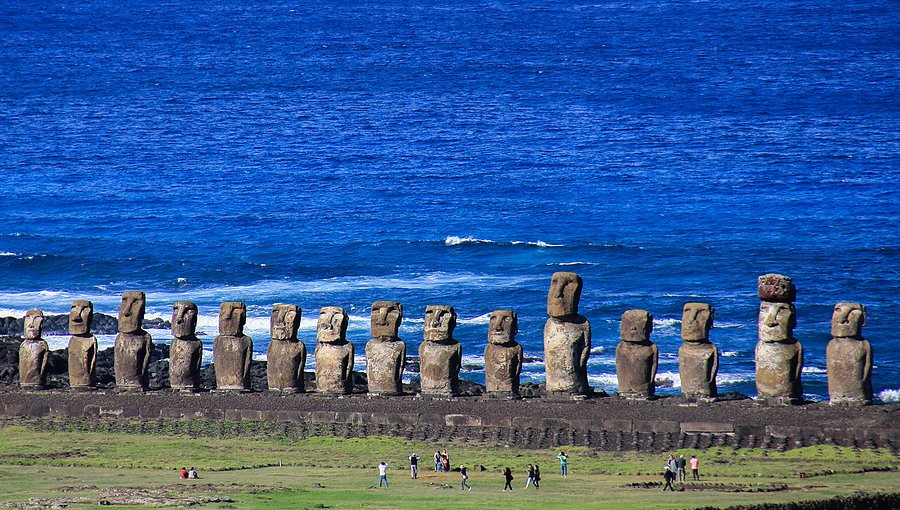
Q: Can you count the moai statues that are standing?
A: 15